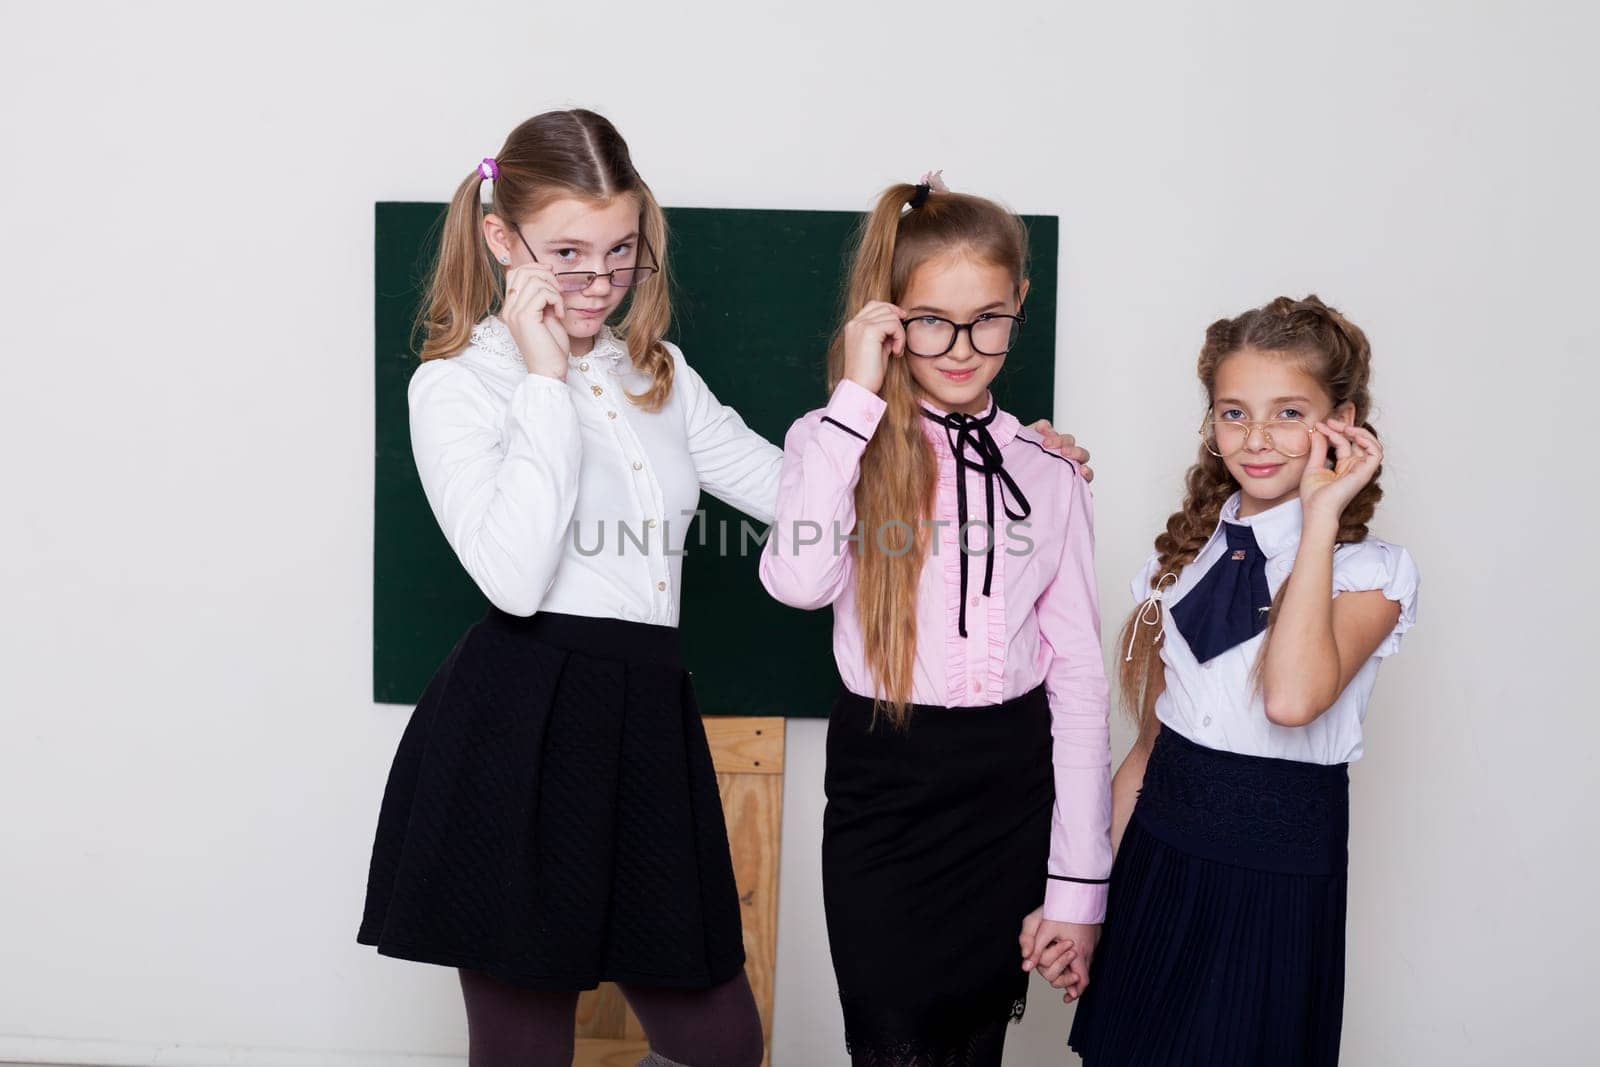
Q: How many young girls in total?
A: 3